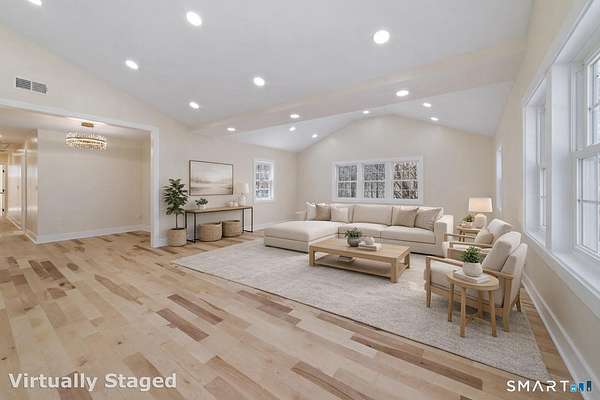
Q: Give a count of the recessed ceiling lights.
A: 14